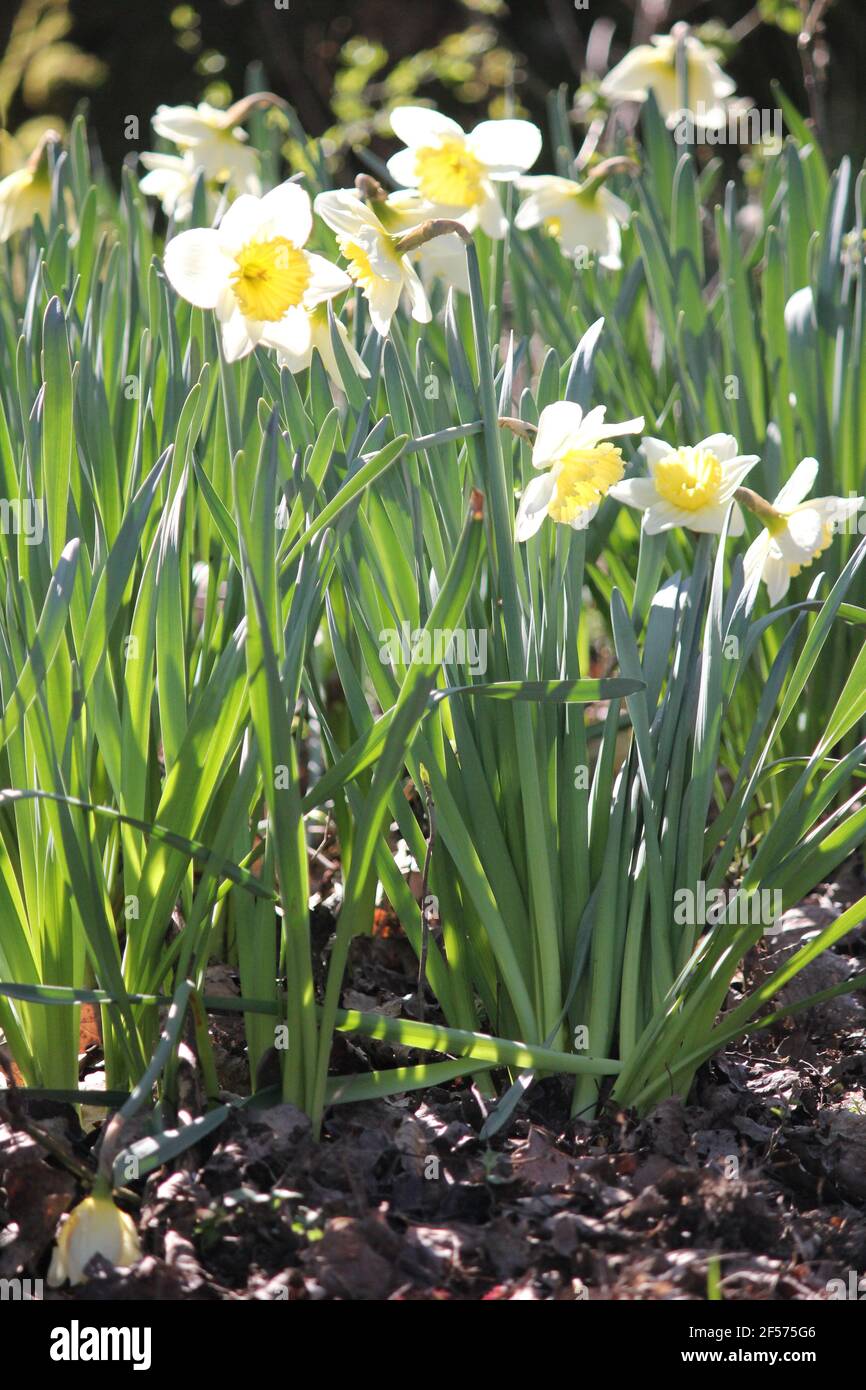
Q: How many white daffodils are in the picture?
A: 14